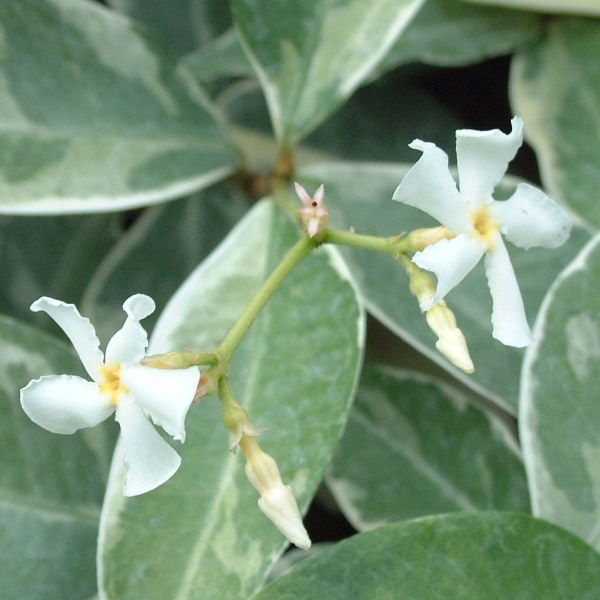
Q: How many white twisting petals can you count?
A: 10